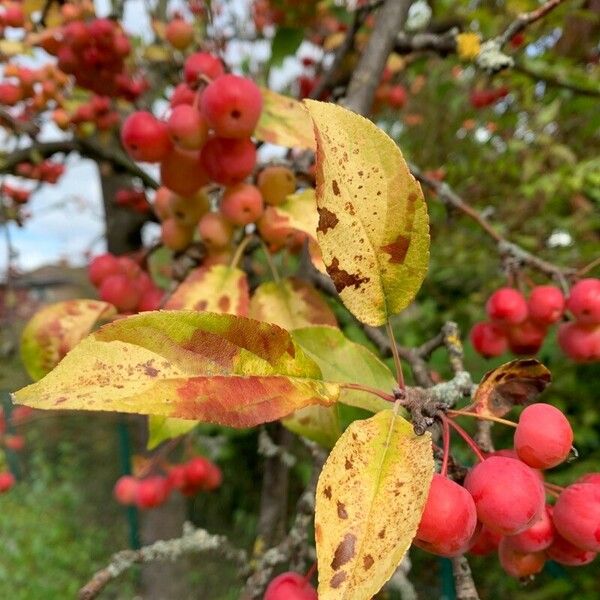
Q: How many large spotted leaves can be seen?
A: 3